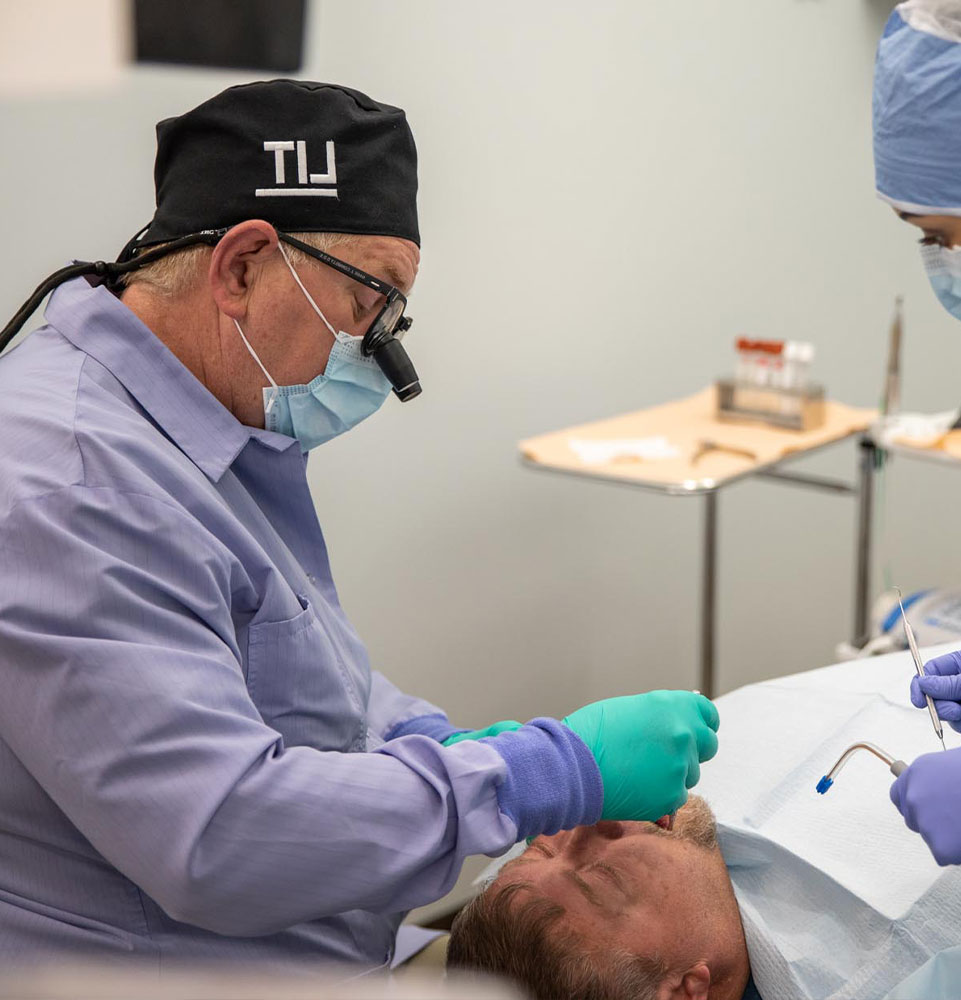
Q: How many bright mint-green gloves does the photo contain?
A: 2